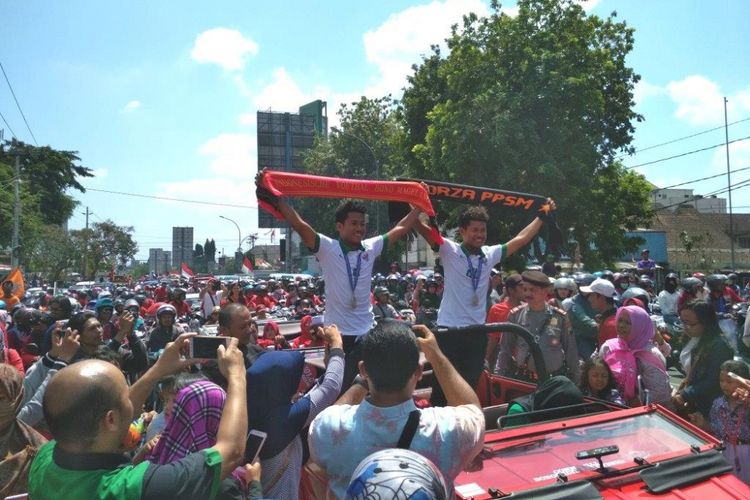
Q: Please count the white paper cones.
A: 0